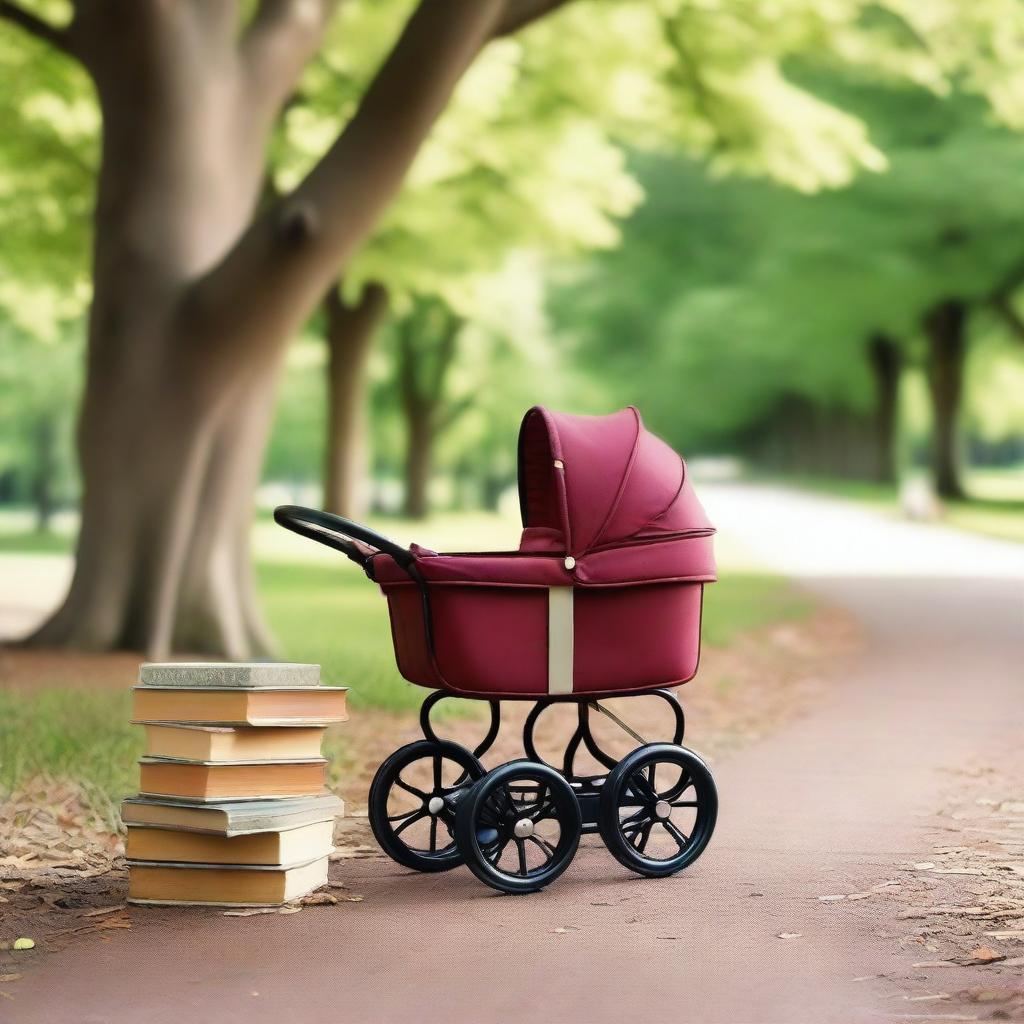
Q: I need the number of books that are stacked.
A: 7